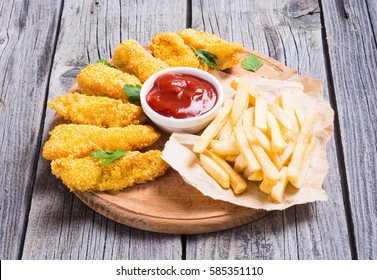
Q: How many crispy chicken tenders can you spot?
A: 7